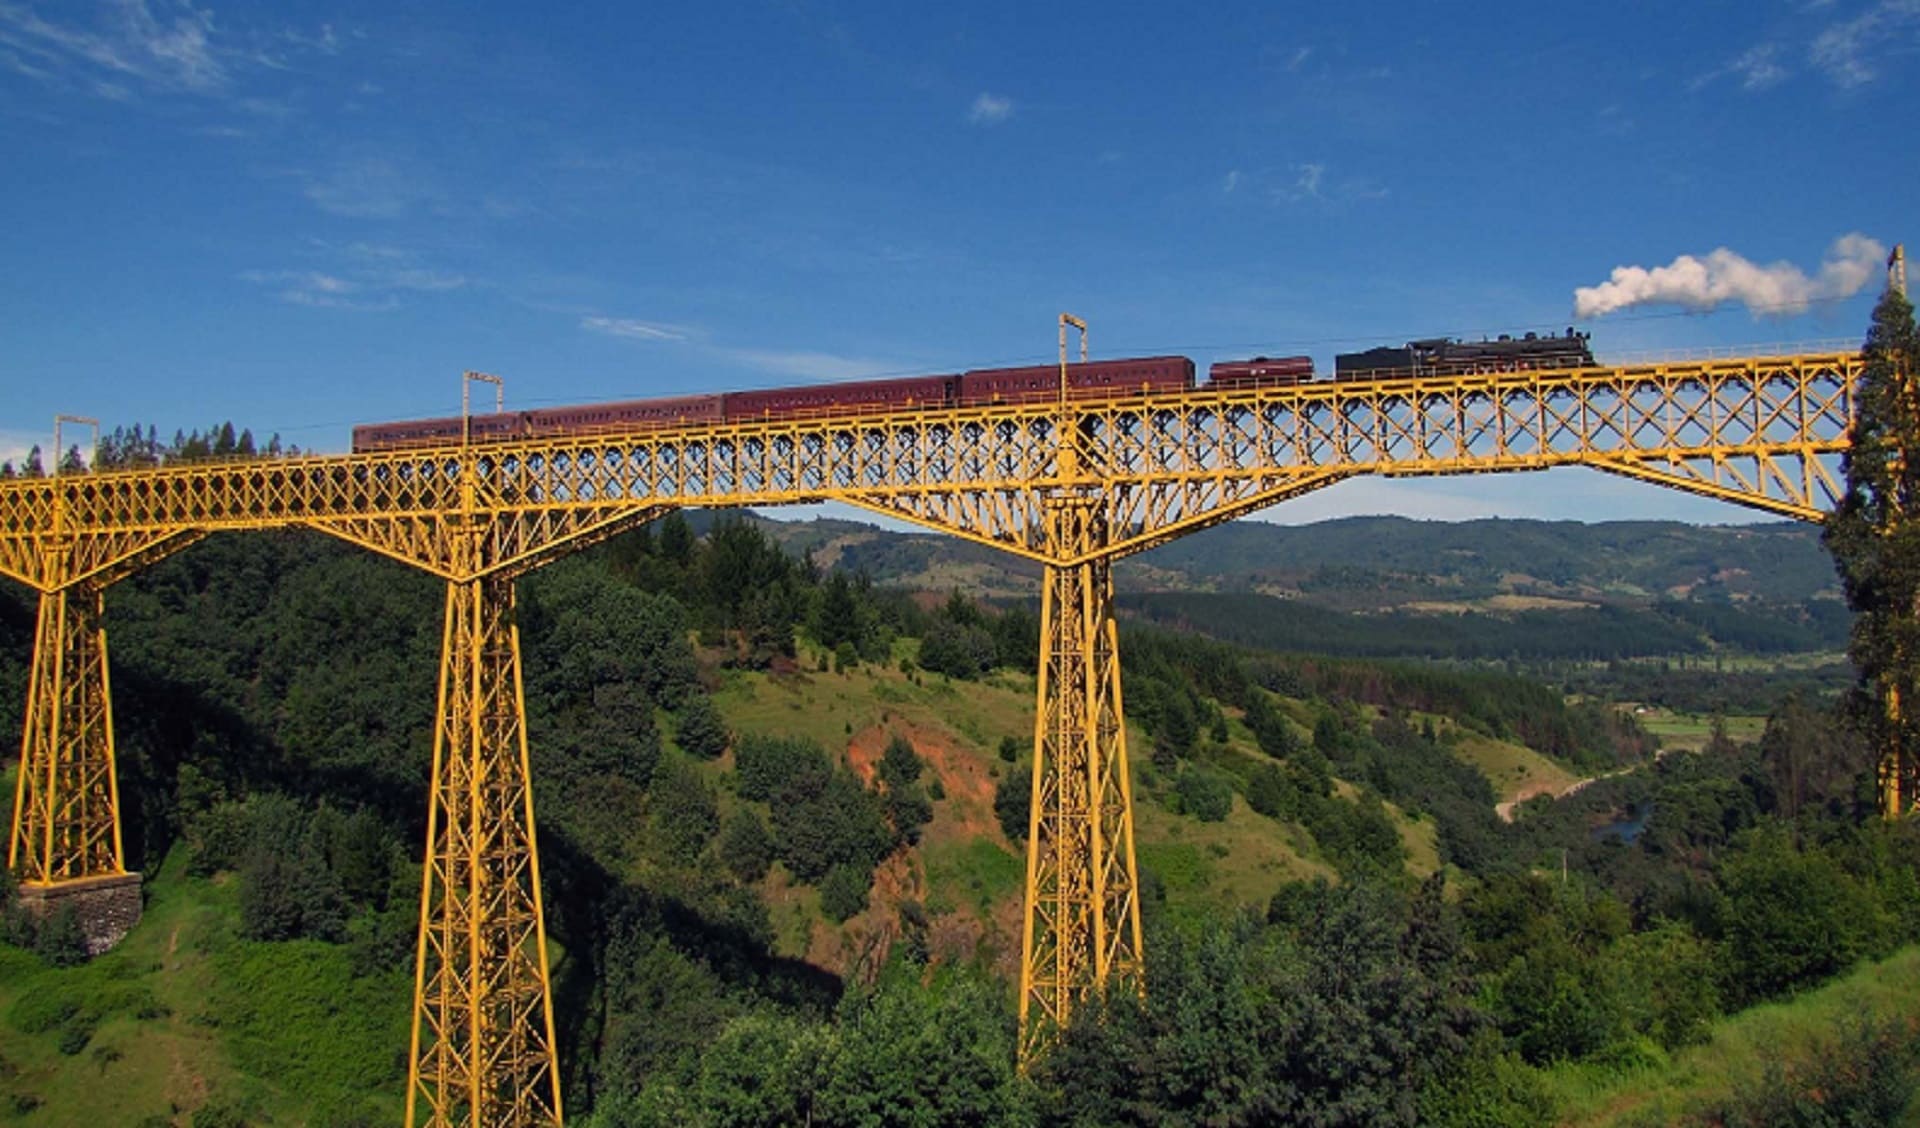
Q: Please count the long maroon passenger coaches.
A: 4